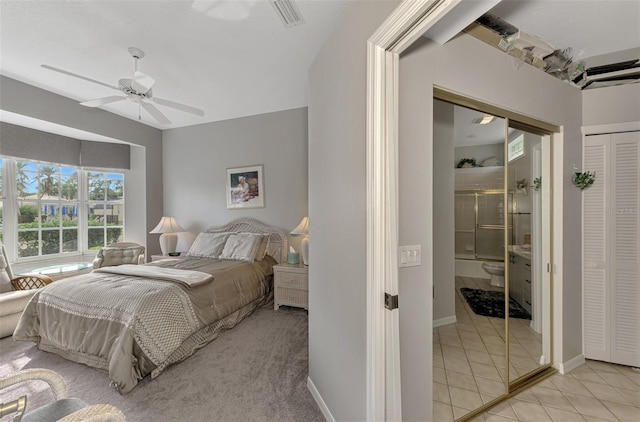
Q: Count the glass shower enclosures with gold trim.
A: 1